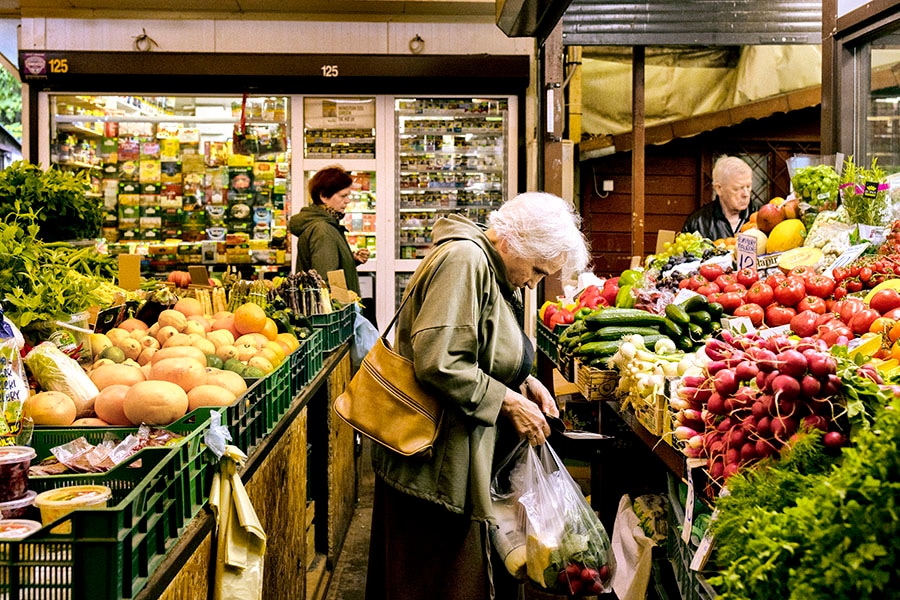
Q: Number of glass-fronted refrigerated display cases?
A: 0